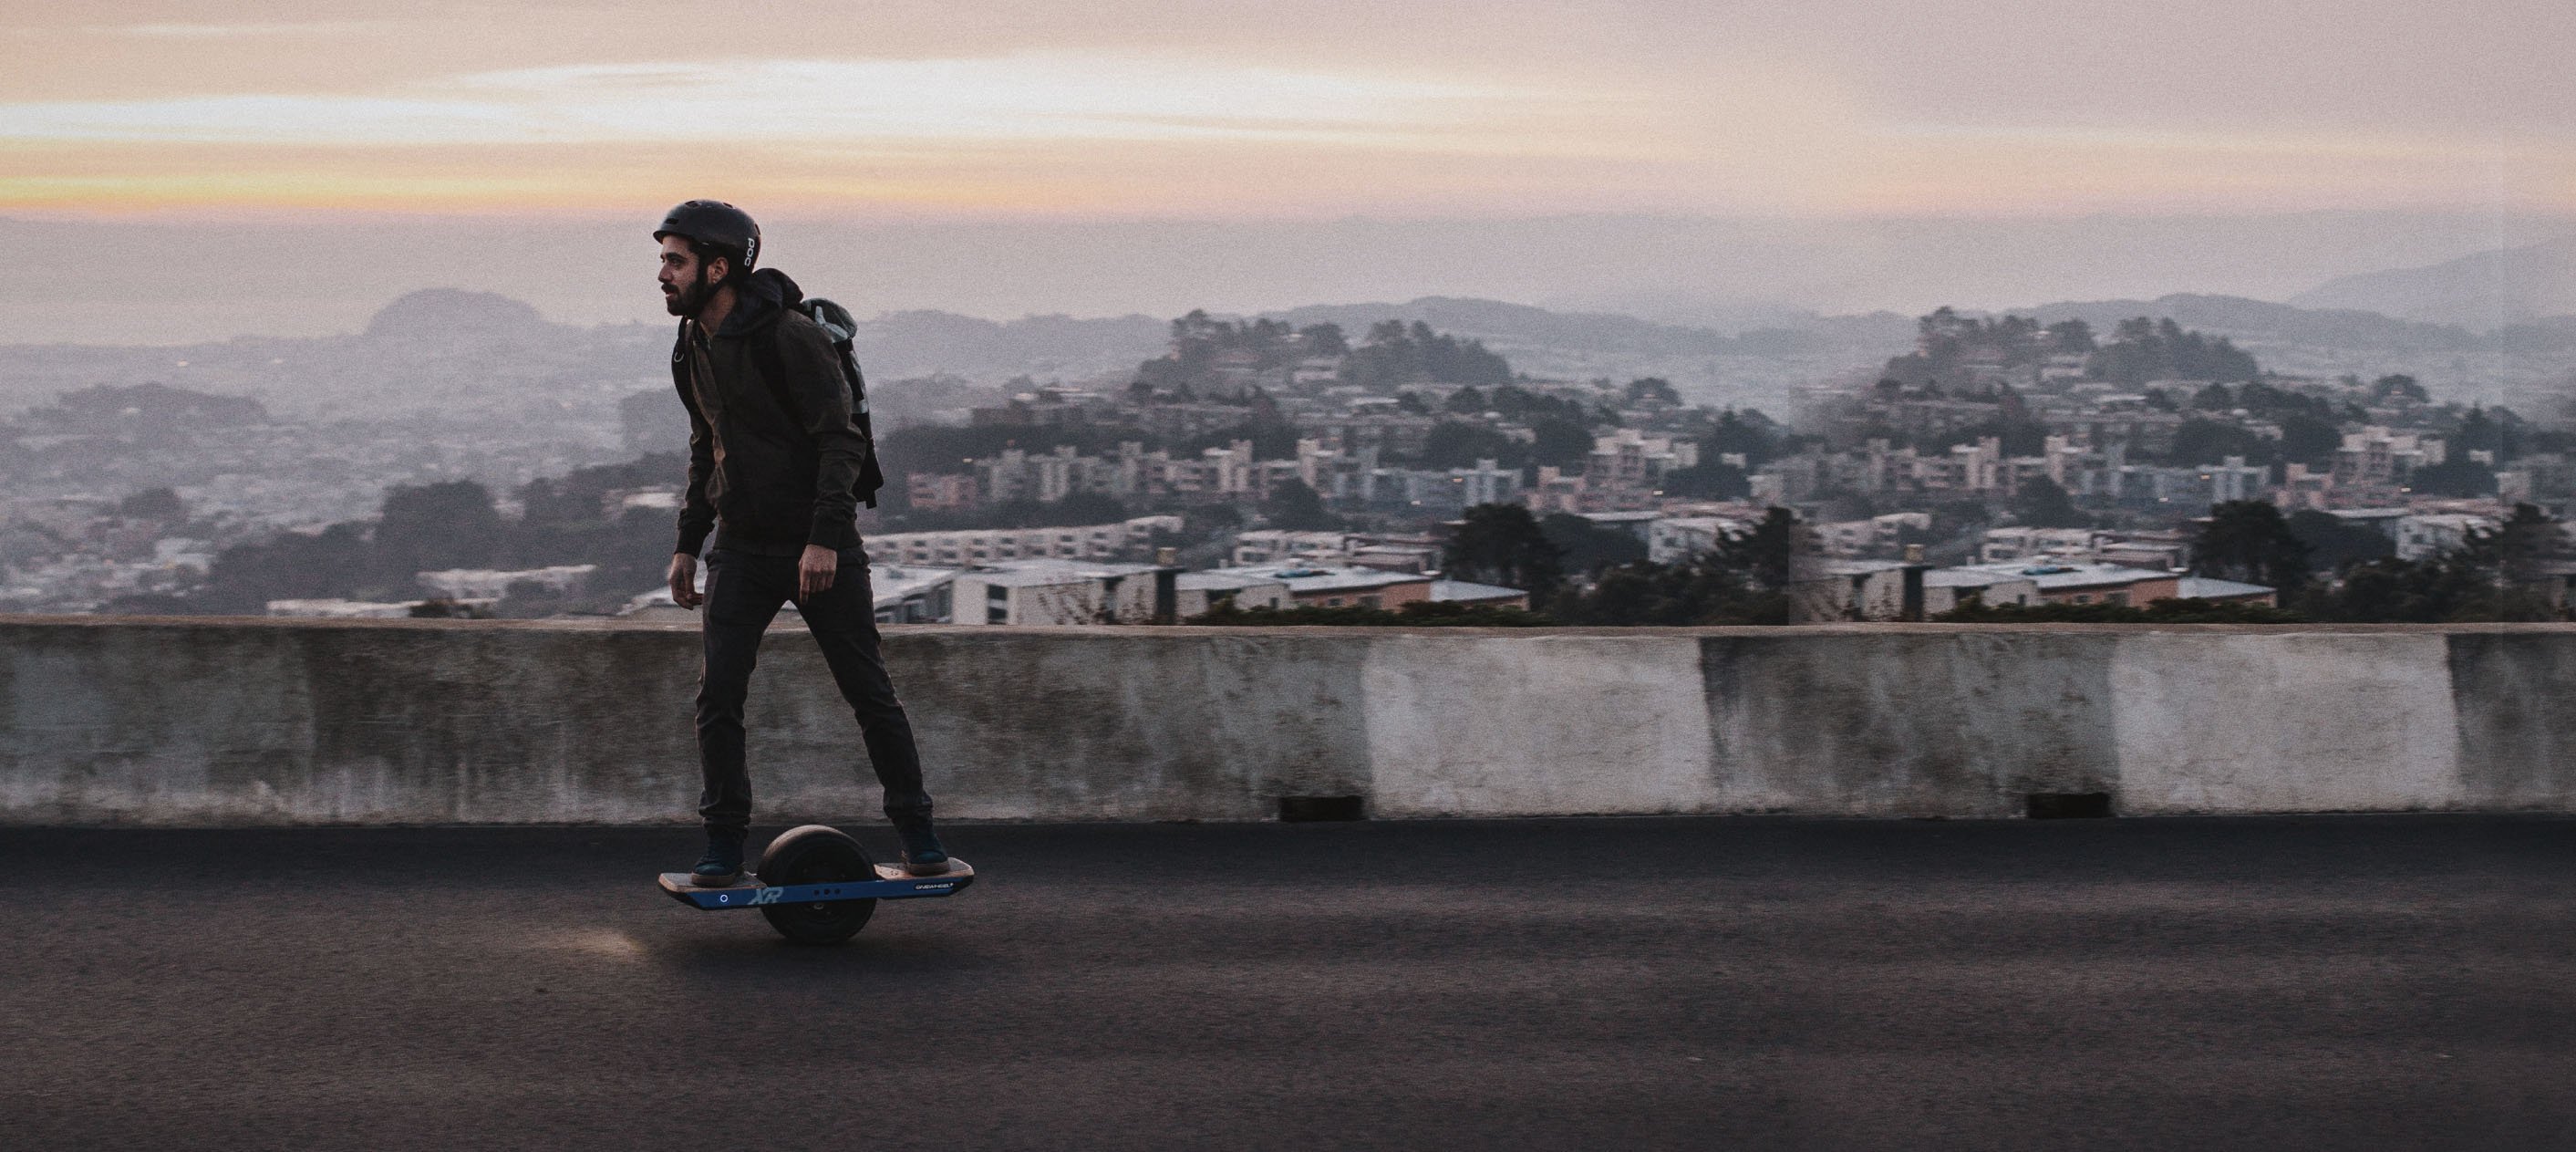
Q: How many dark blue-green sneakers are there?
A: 2